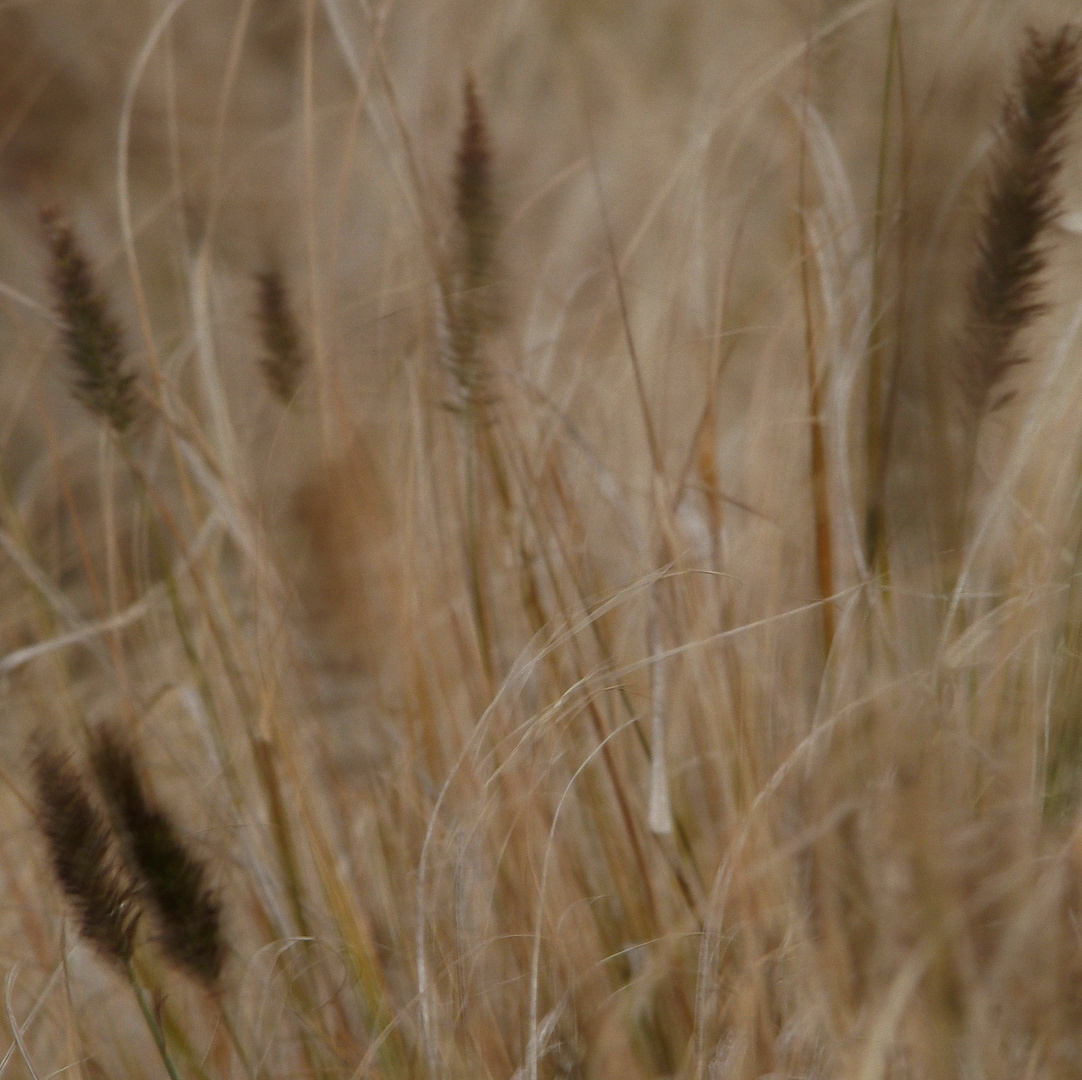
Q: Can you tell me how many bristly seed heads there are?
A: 6